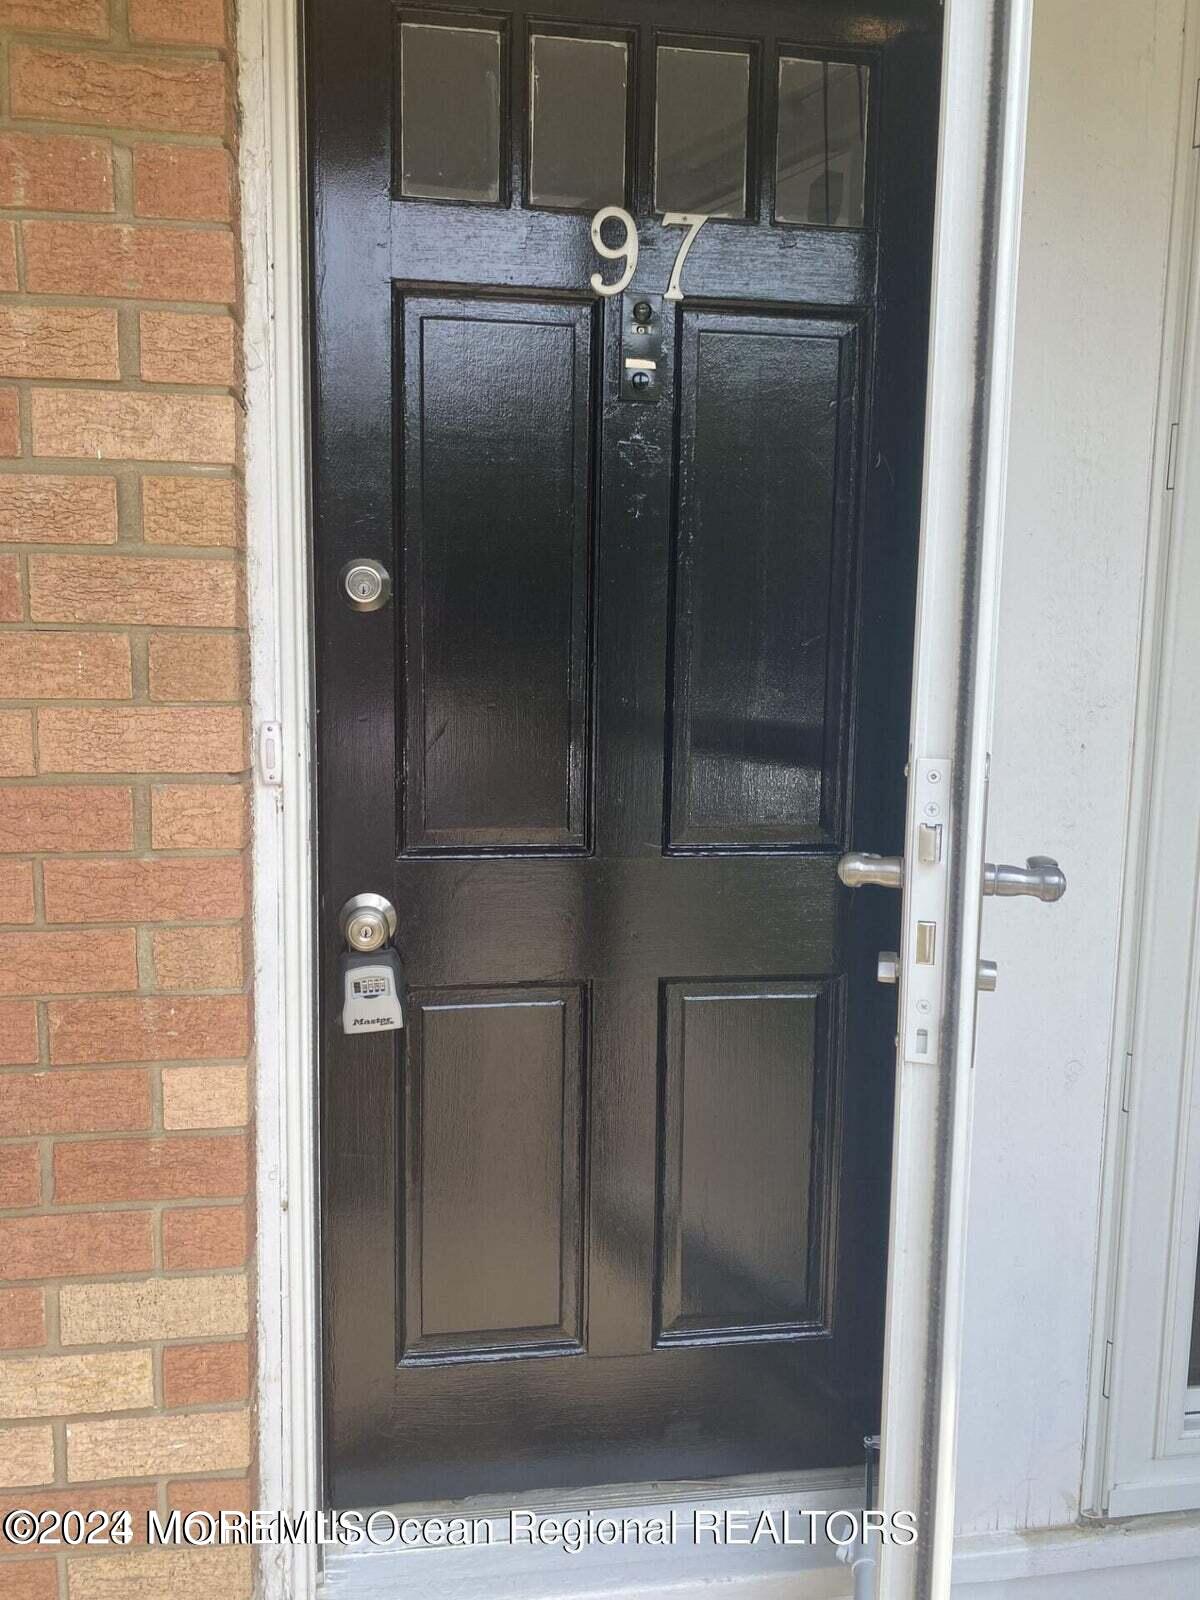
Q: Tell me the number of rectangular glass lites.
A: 4